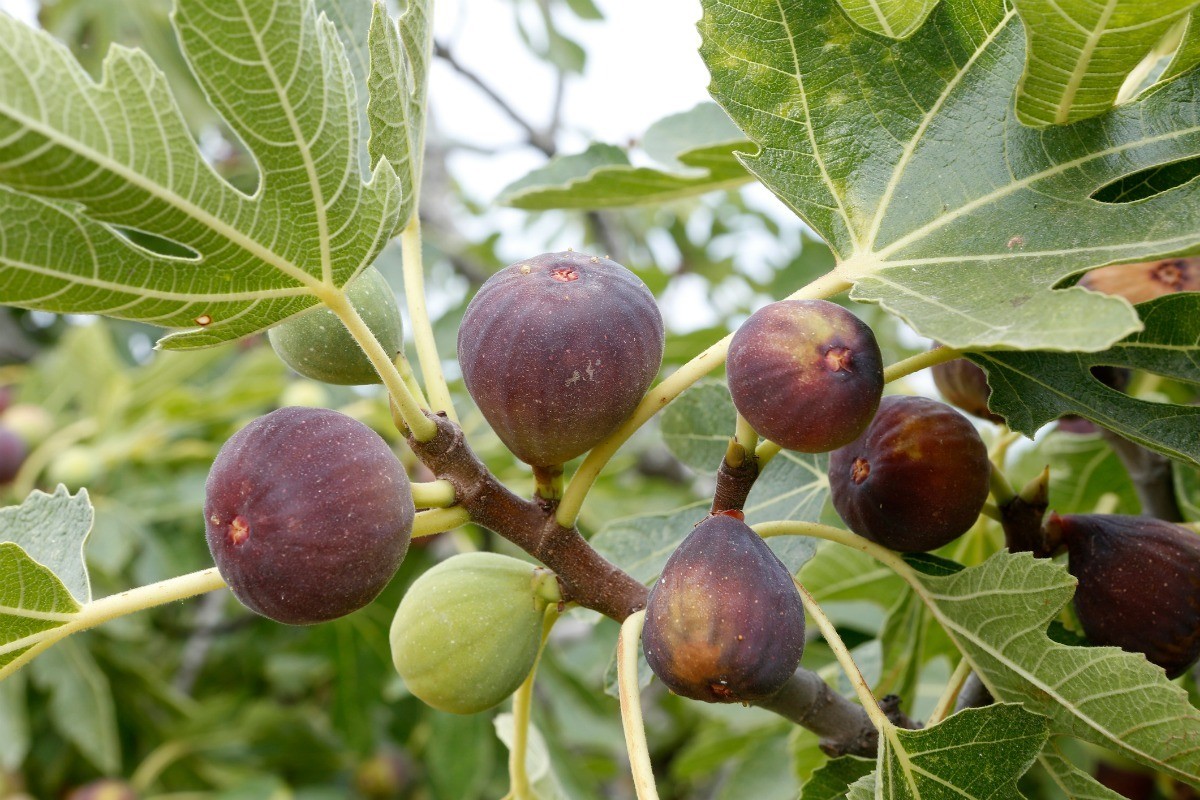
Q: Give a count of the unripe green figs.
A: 2